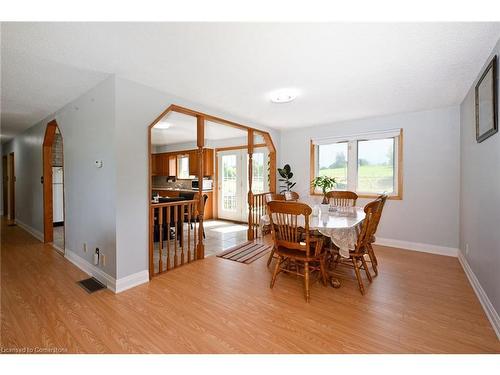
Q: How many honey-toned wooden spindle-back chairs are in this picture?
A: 6